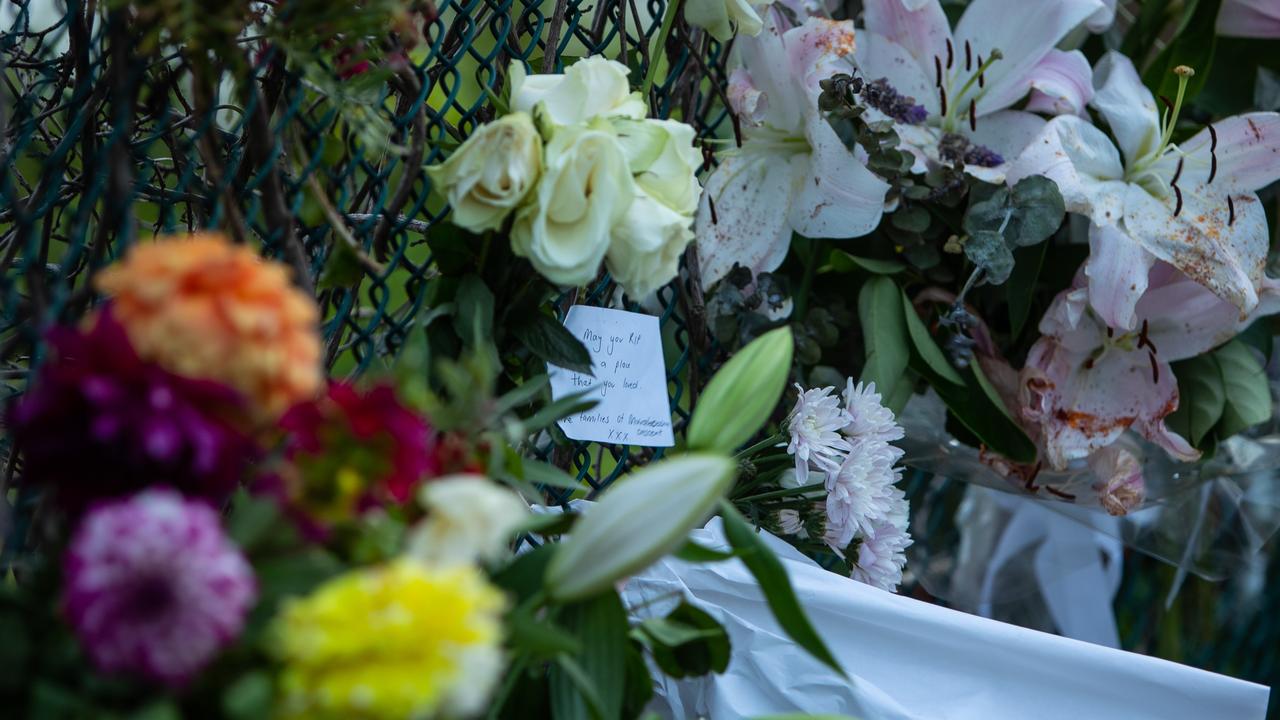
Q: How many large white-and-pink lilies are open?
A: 4